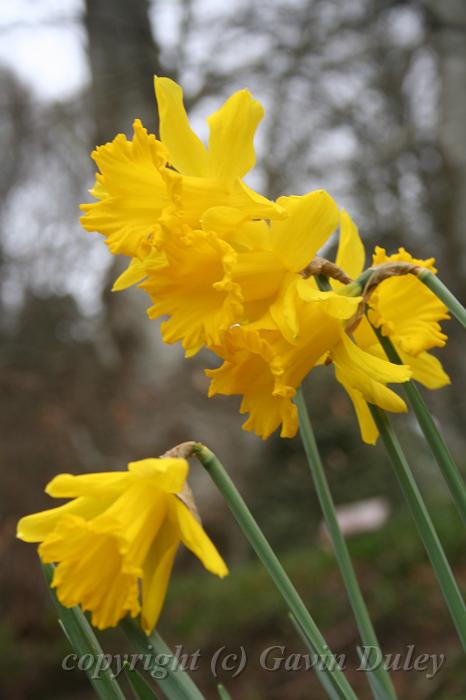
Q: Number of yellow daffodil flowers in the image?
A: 5